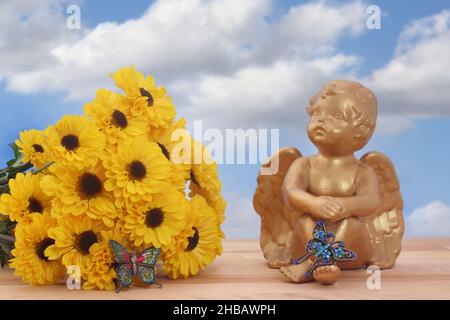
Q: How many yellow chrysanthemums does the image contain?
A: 13